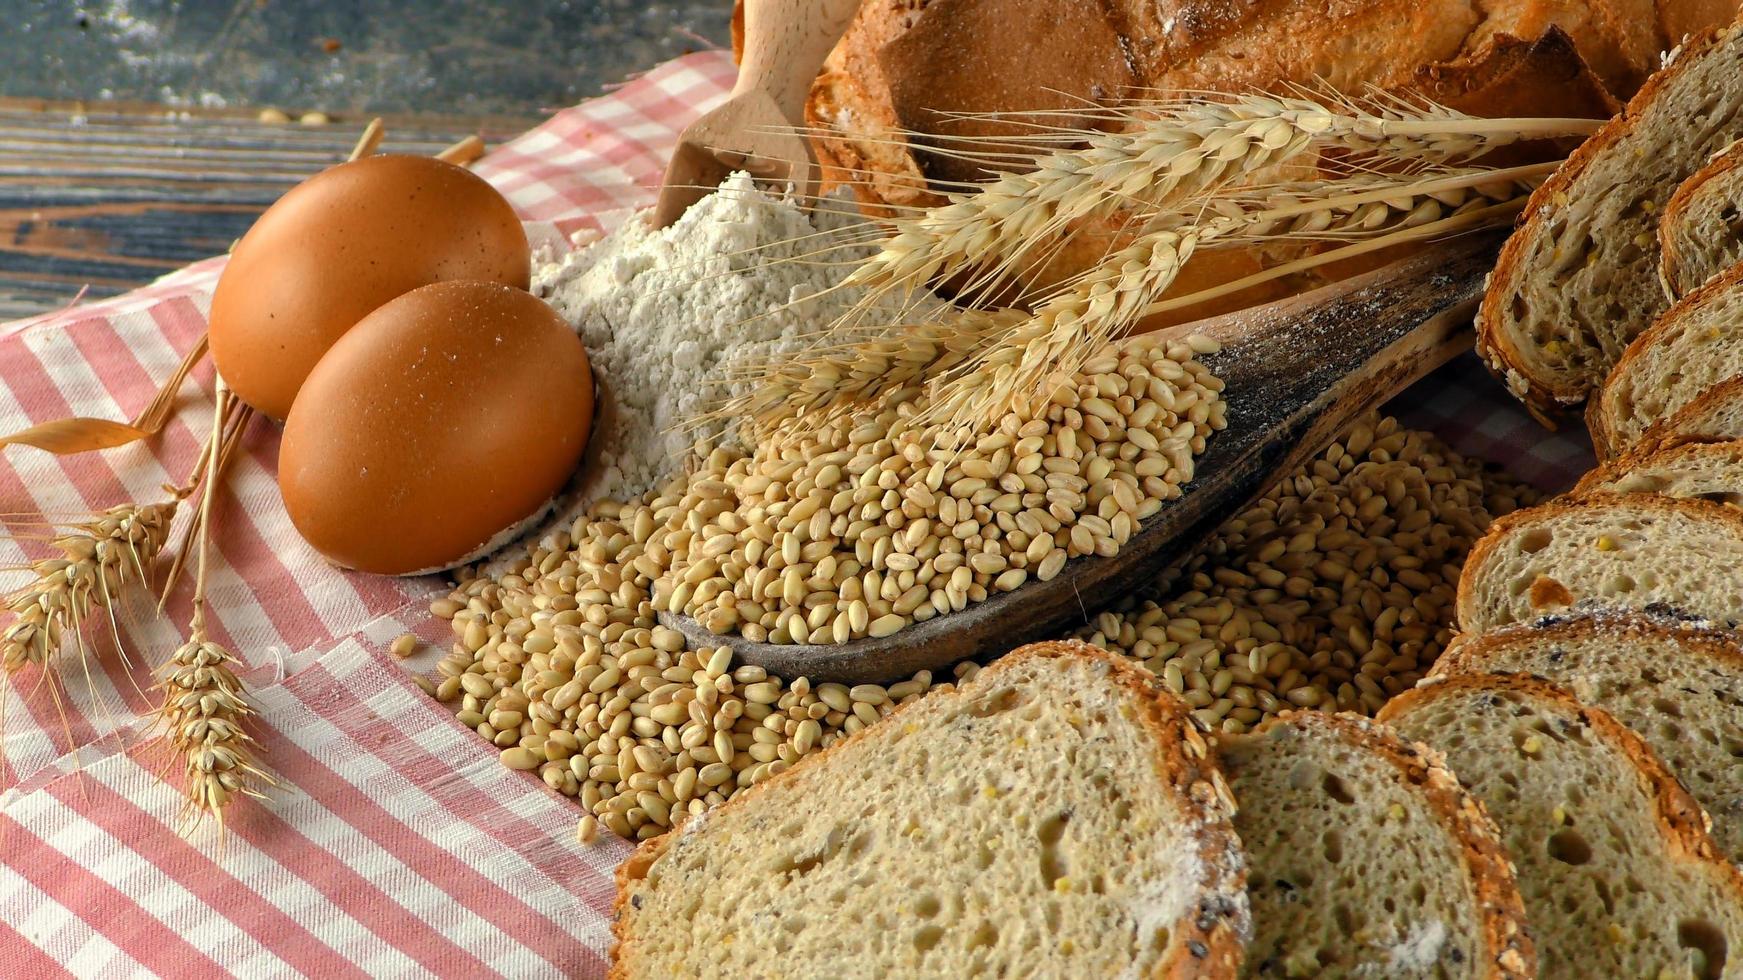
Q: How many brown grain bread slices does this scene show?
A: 10